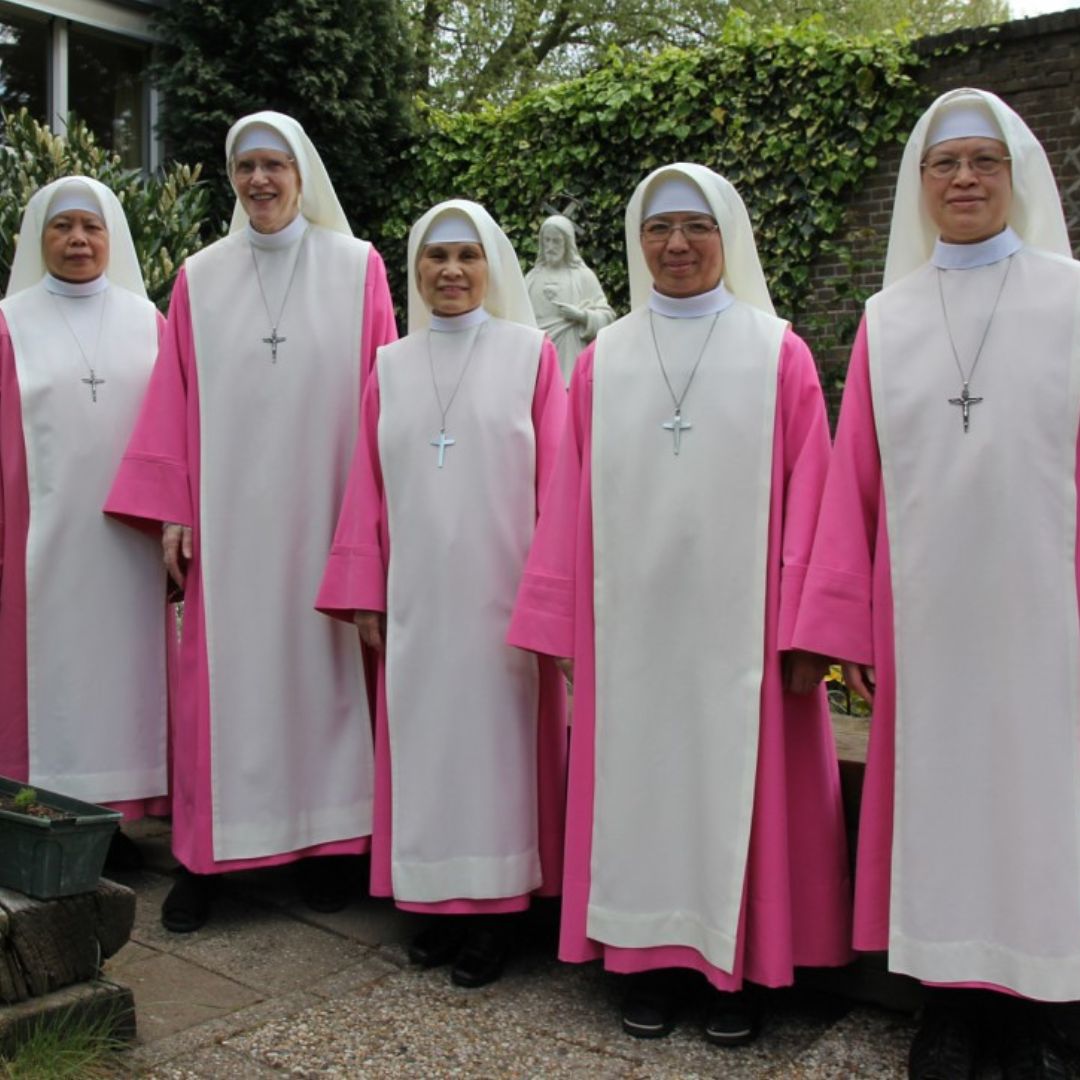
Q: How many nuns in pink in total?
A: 5